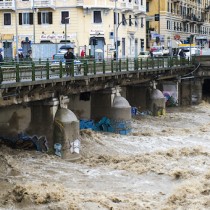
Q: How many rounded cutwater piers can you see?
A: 3